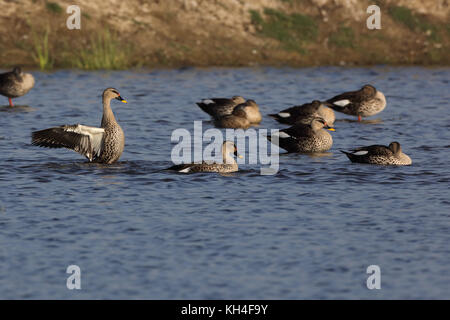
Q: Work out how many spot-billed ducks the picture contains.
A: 9